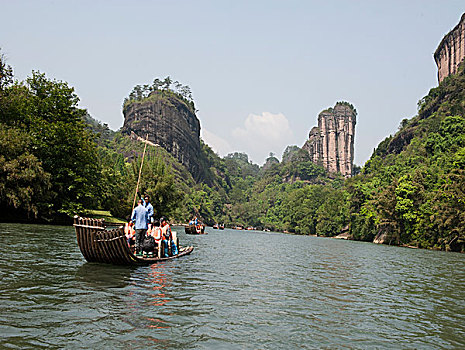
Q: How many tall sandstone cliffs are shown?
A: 3